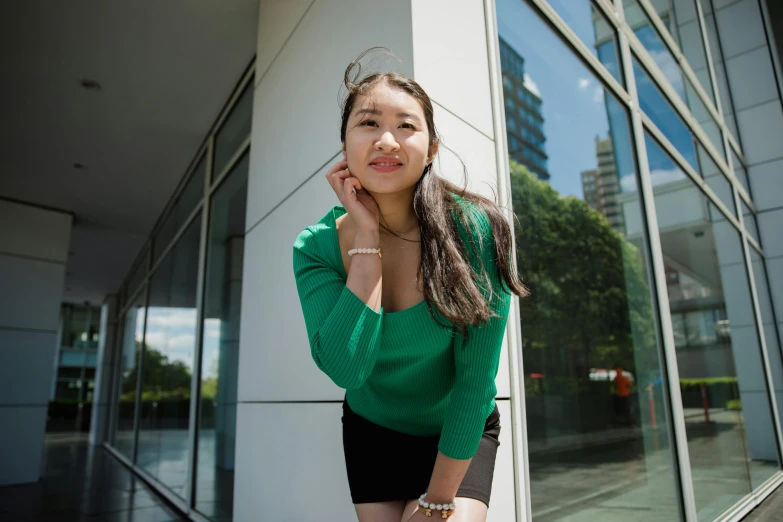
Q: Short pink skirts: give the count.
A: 0